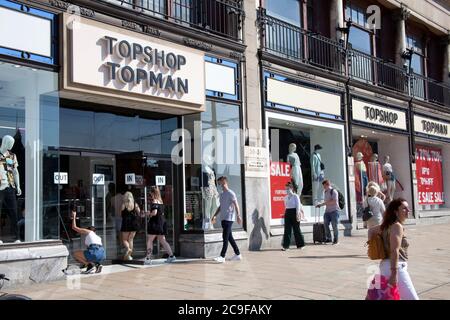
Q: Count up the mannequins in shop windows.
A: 7